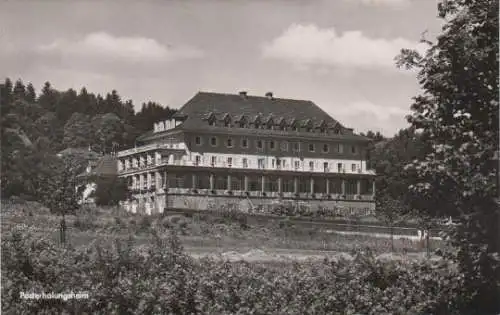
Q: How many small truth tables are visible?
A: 0